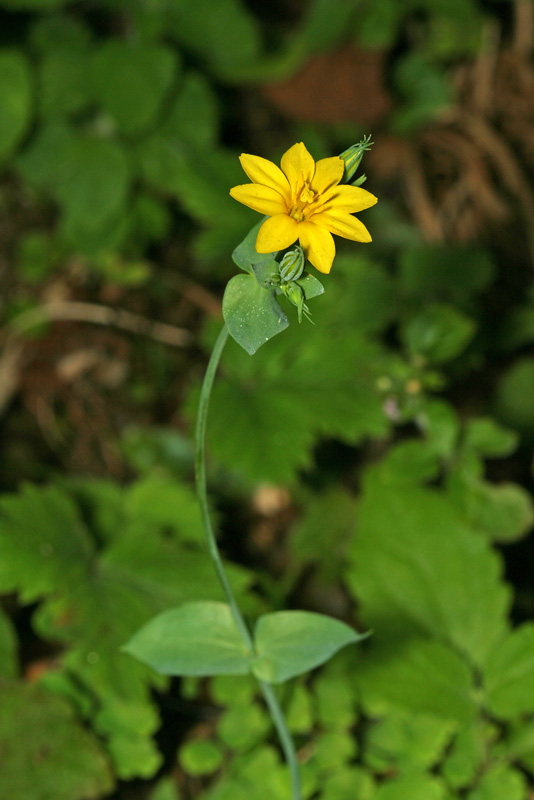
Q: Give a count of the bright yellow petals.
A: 8